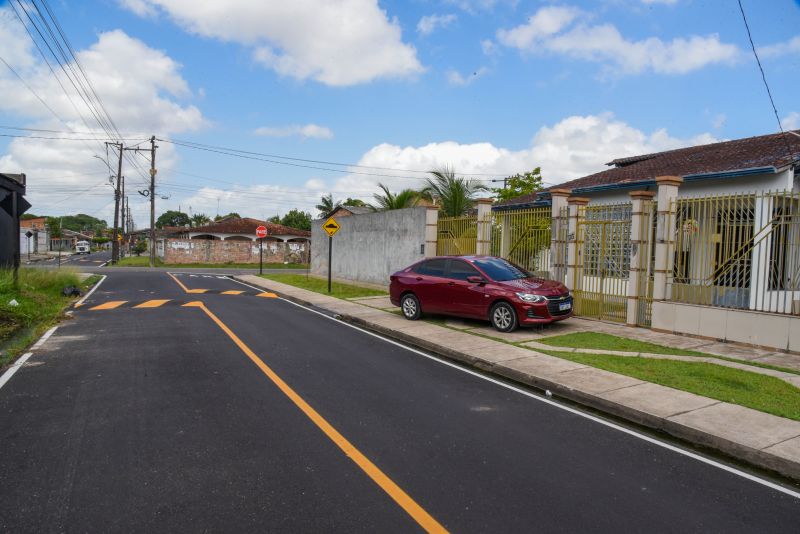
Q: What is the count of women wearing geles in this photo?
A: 0